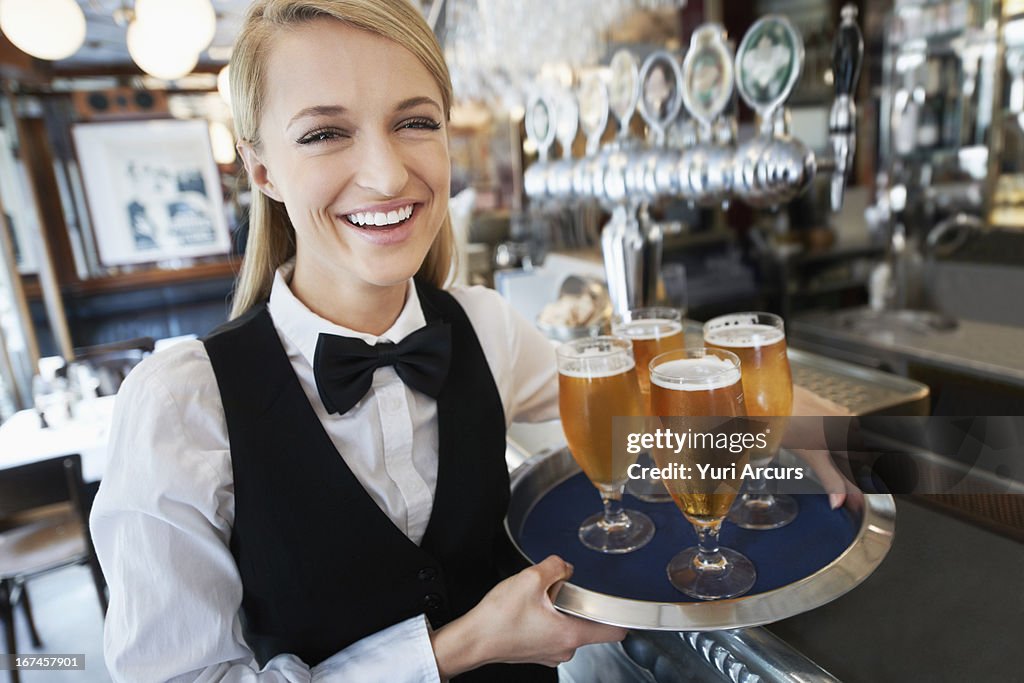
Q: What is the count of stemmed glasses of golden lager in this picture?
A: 4